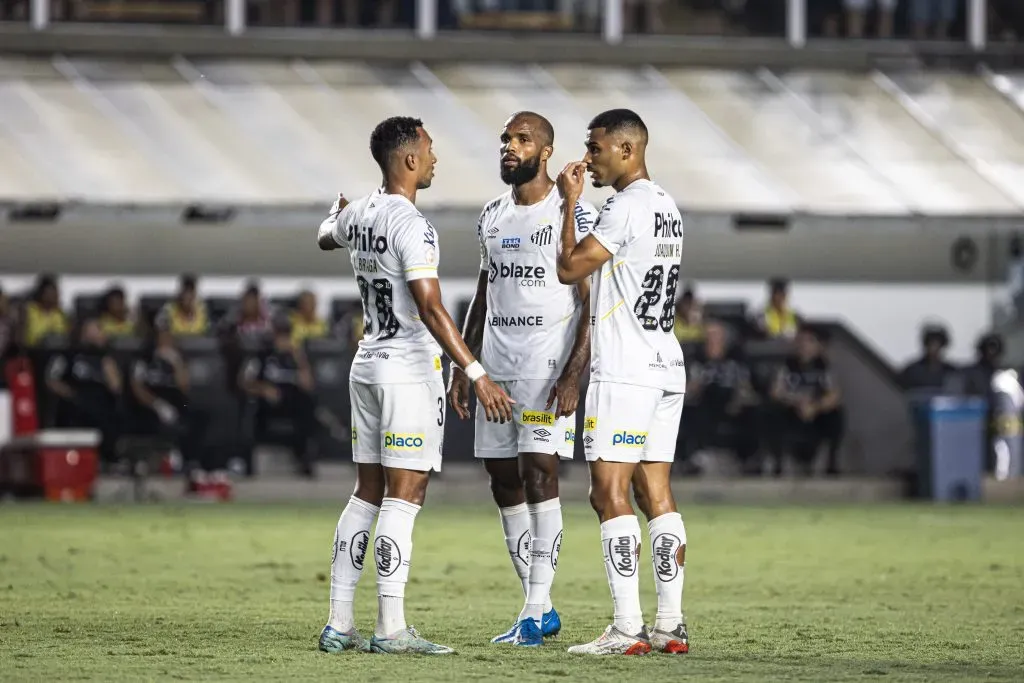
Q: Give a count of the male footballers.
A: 3